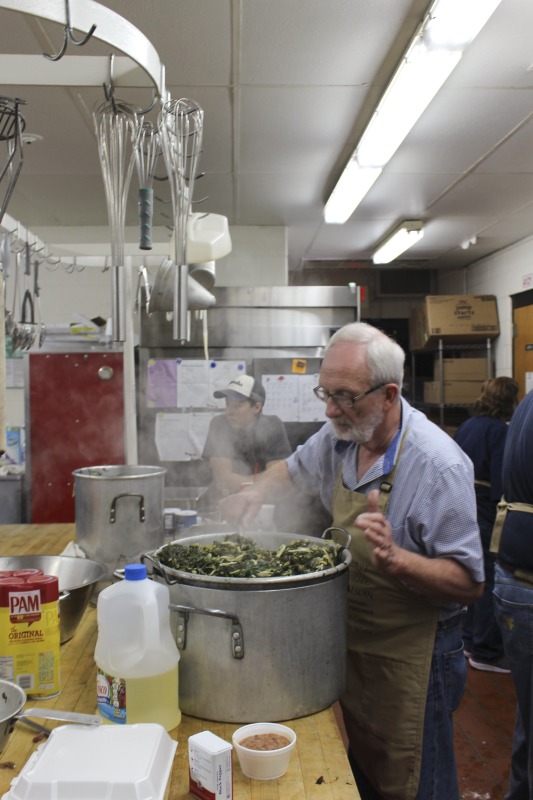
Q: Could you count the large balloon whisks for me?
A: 2